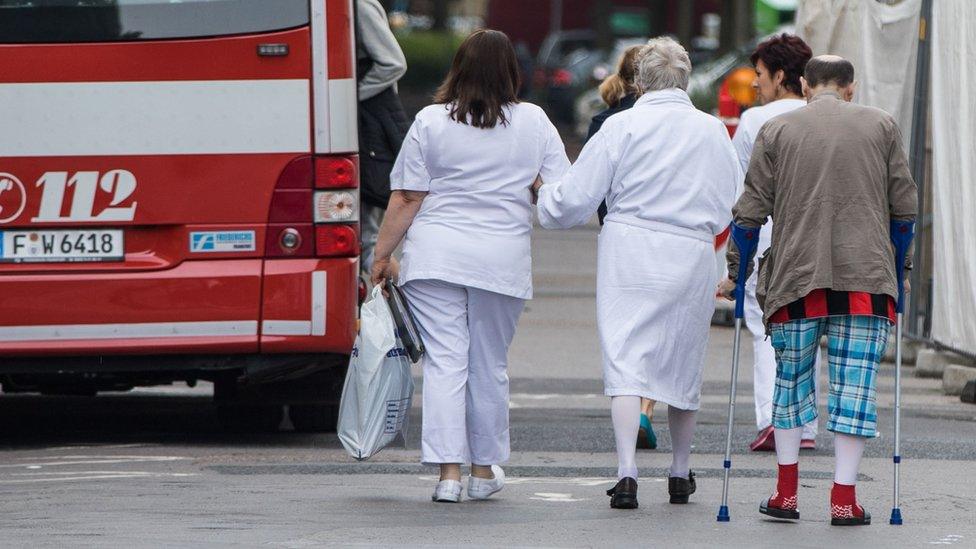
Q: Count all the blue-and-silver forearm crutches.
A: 2